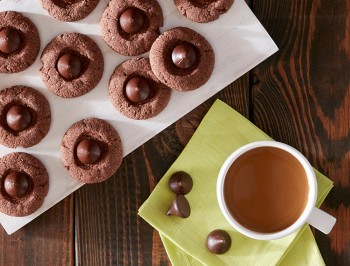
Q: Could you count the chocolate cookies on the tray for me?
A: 10